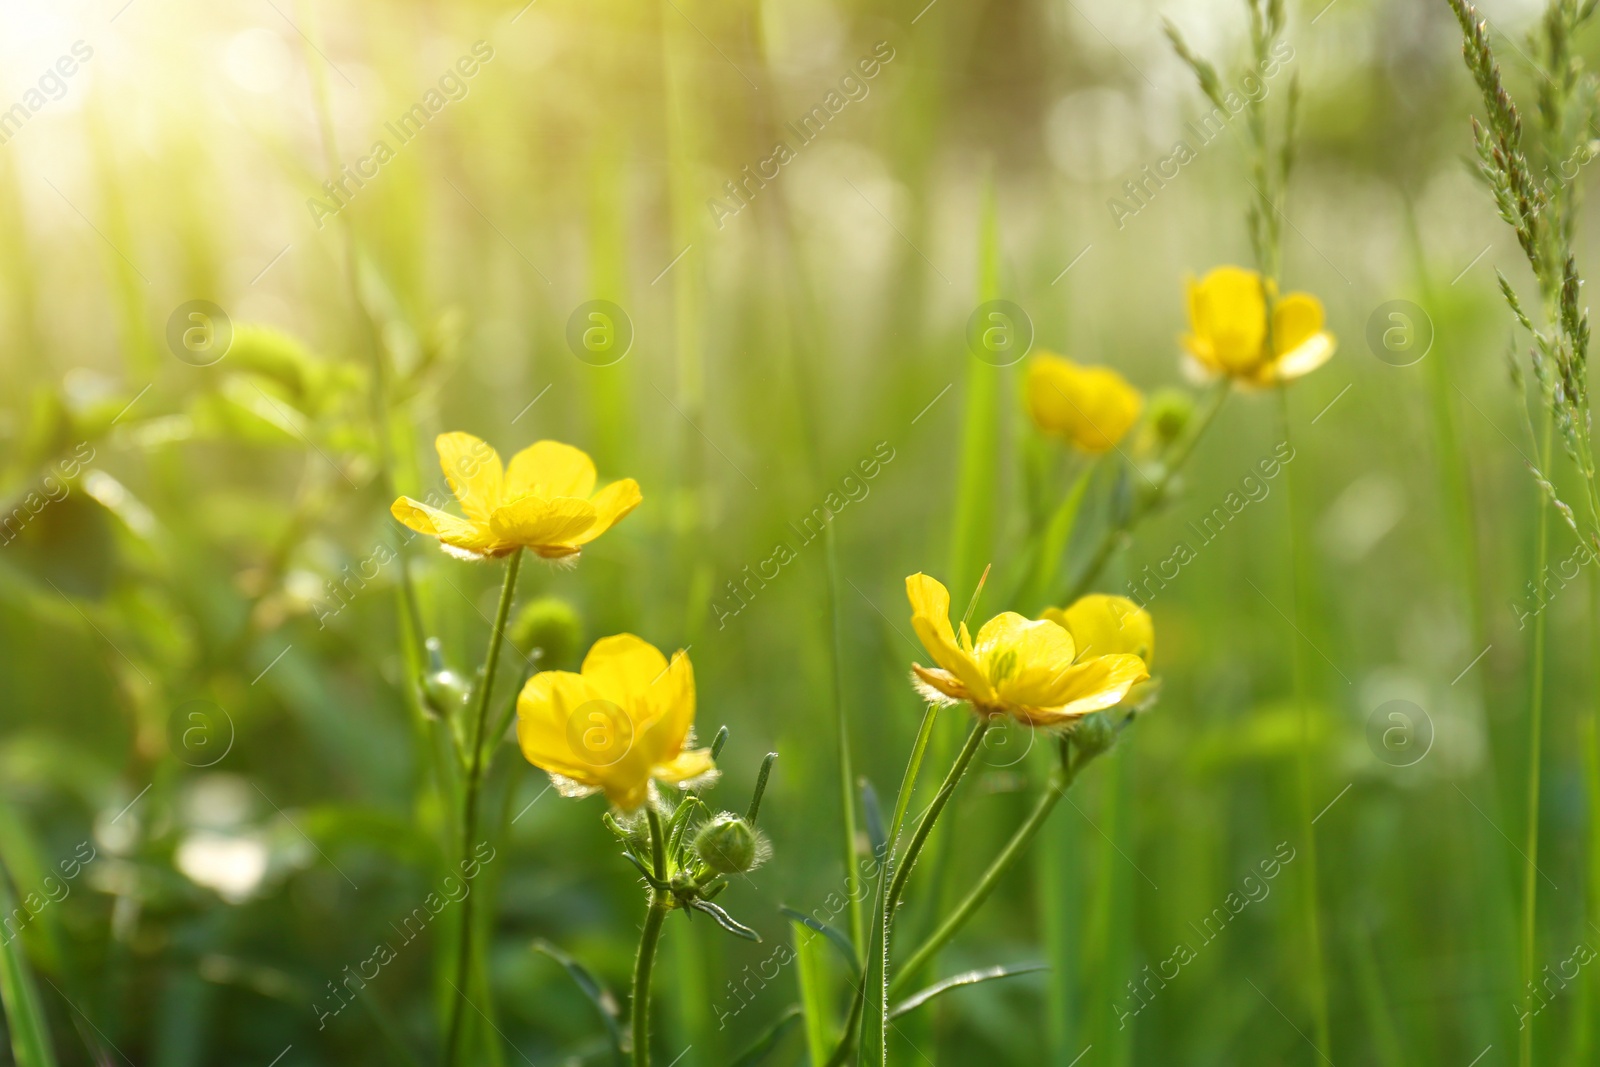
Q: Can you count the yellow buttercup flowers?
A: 6